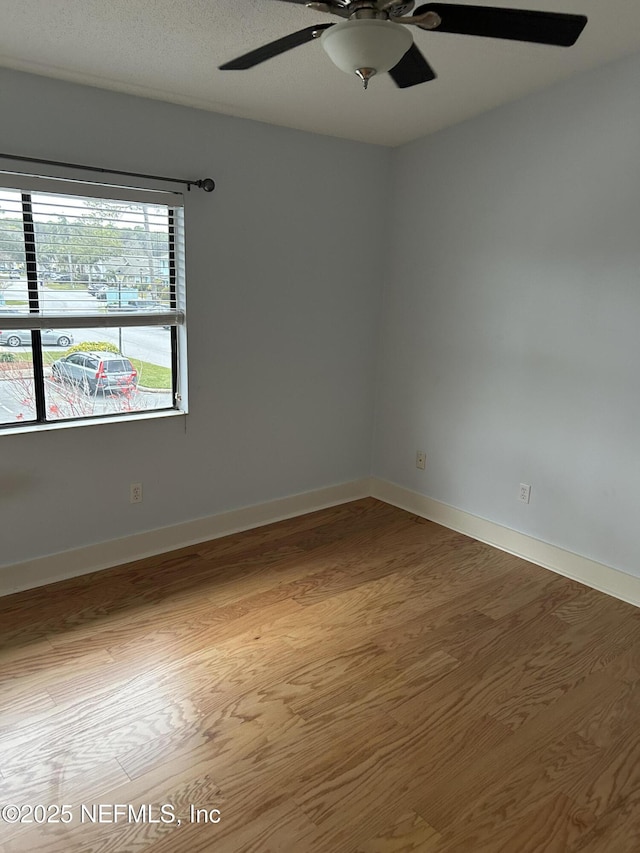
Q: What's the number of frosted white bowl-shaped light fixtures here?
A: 1